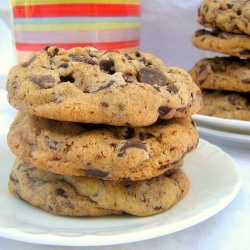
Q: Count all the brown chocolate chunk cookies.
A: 7